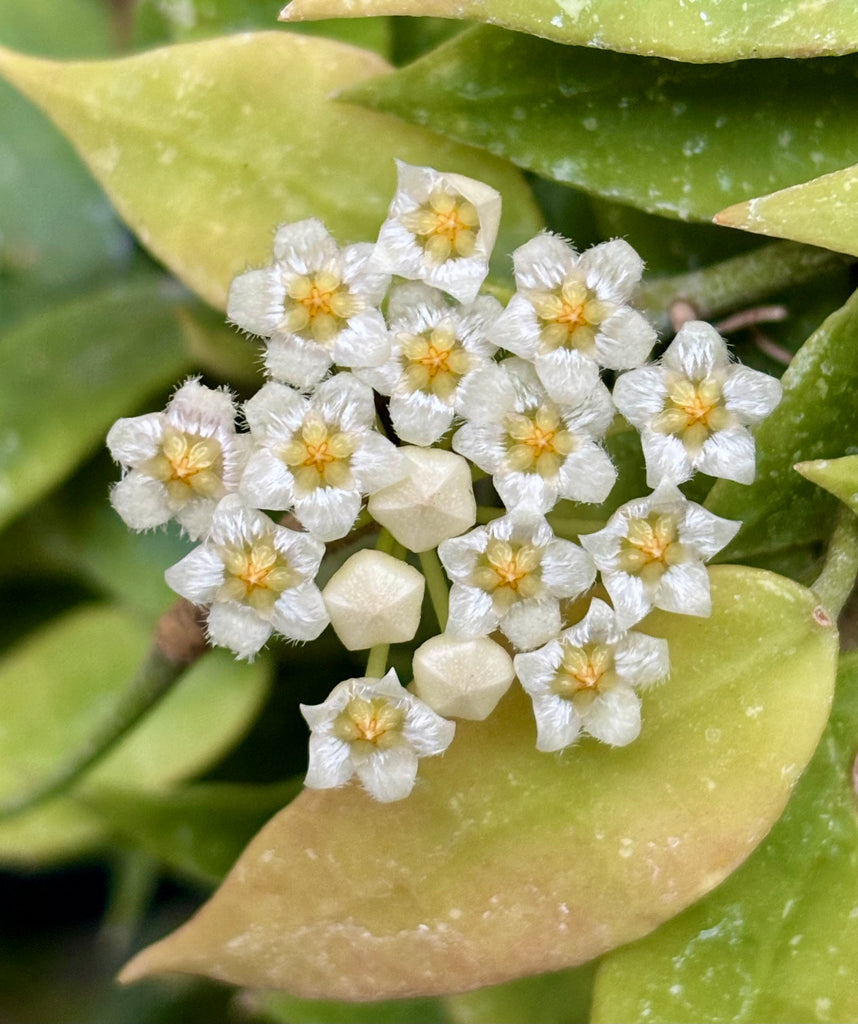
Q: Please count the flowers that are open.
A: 13